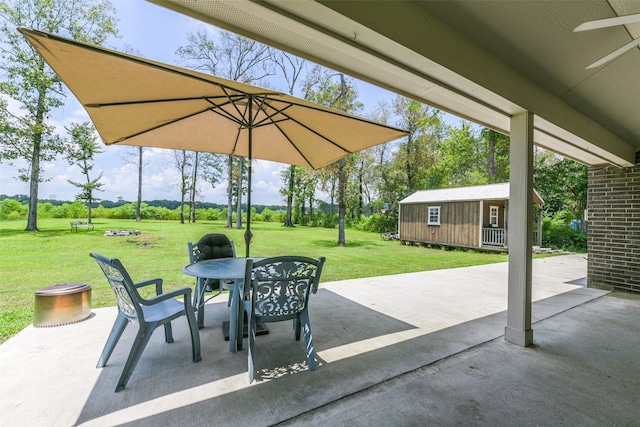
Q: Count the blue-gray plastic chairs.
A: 3